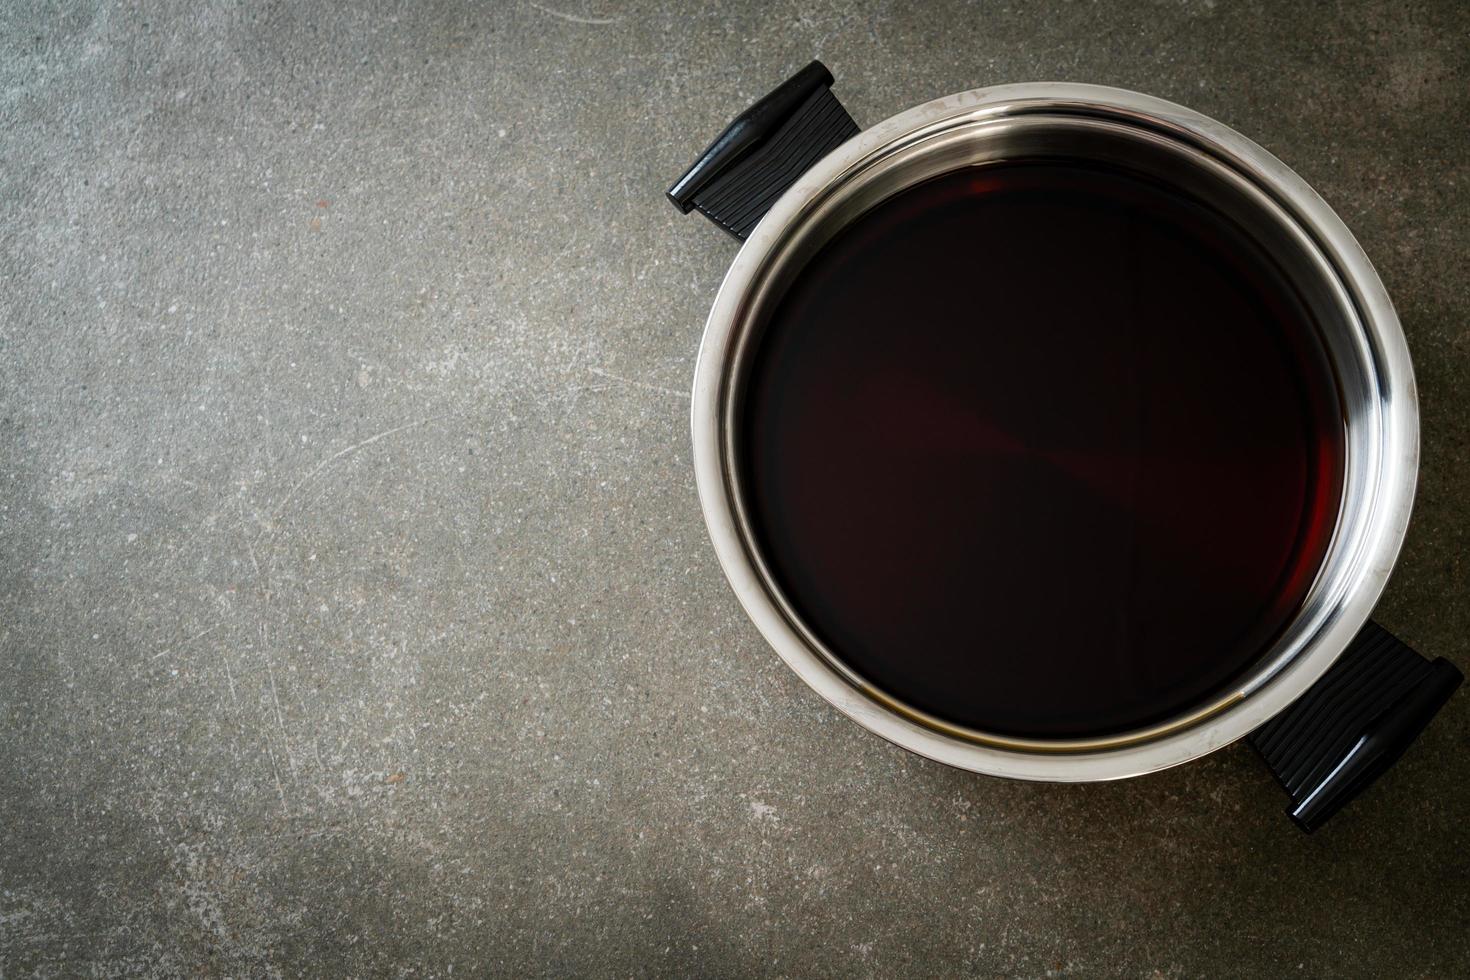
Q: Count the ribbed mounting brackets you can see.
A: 2